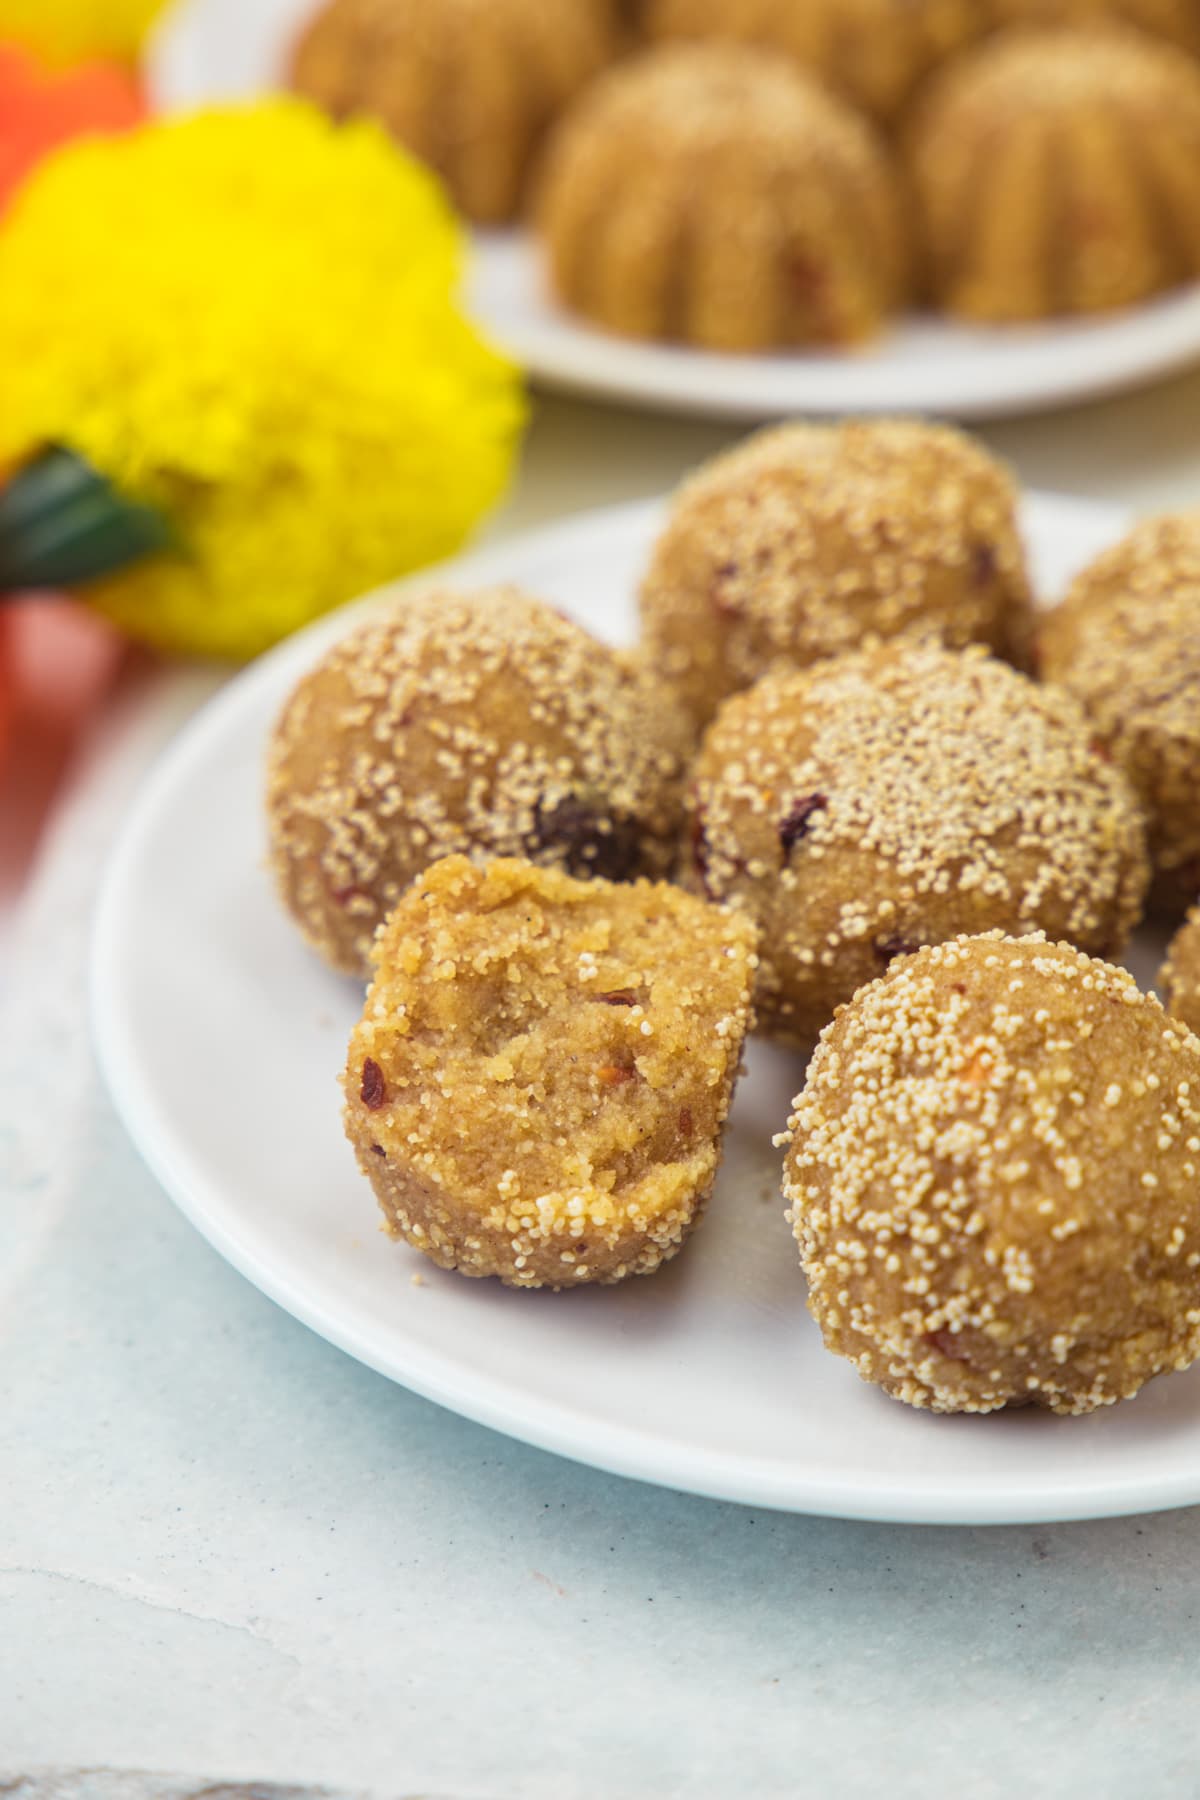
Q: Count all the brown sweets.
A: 12